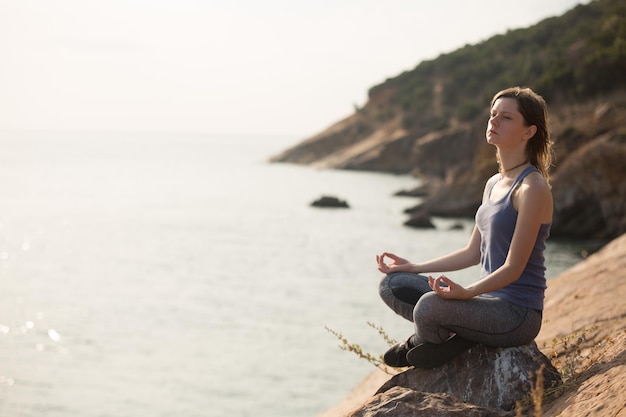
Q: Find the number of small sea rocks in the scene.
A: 3